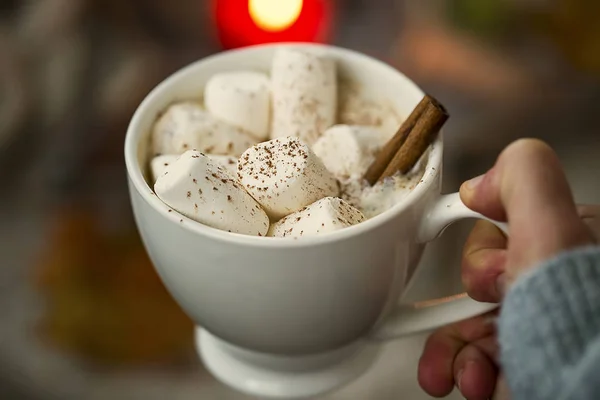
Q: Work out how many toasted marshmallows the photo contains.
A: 0